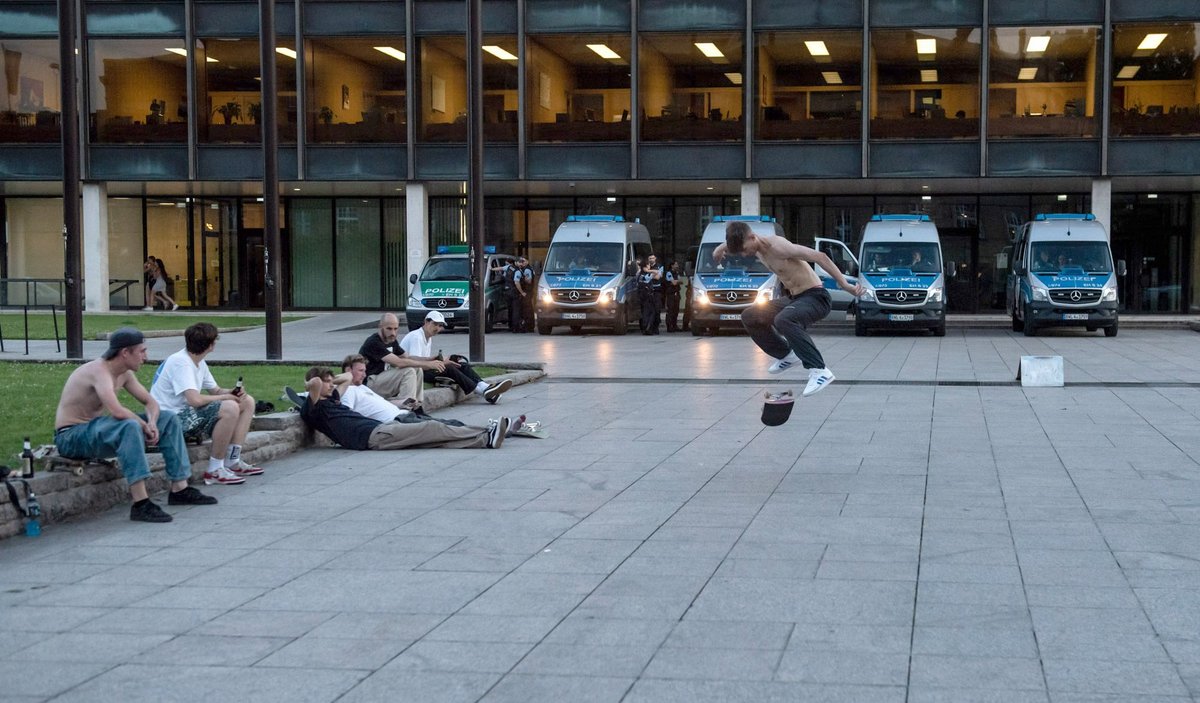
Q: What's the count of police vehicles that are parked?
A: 5